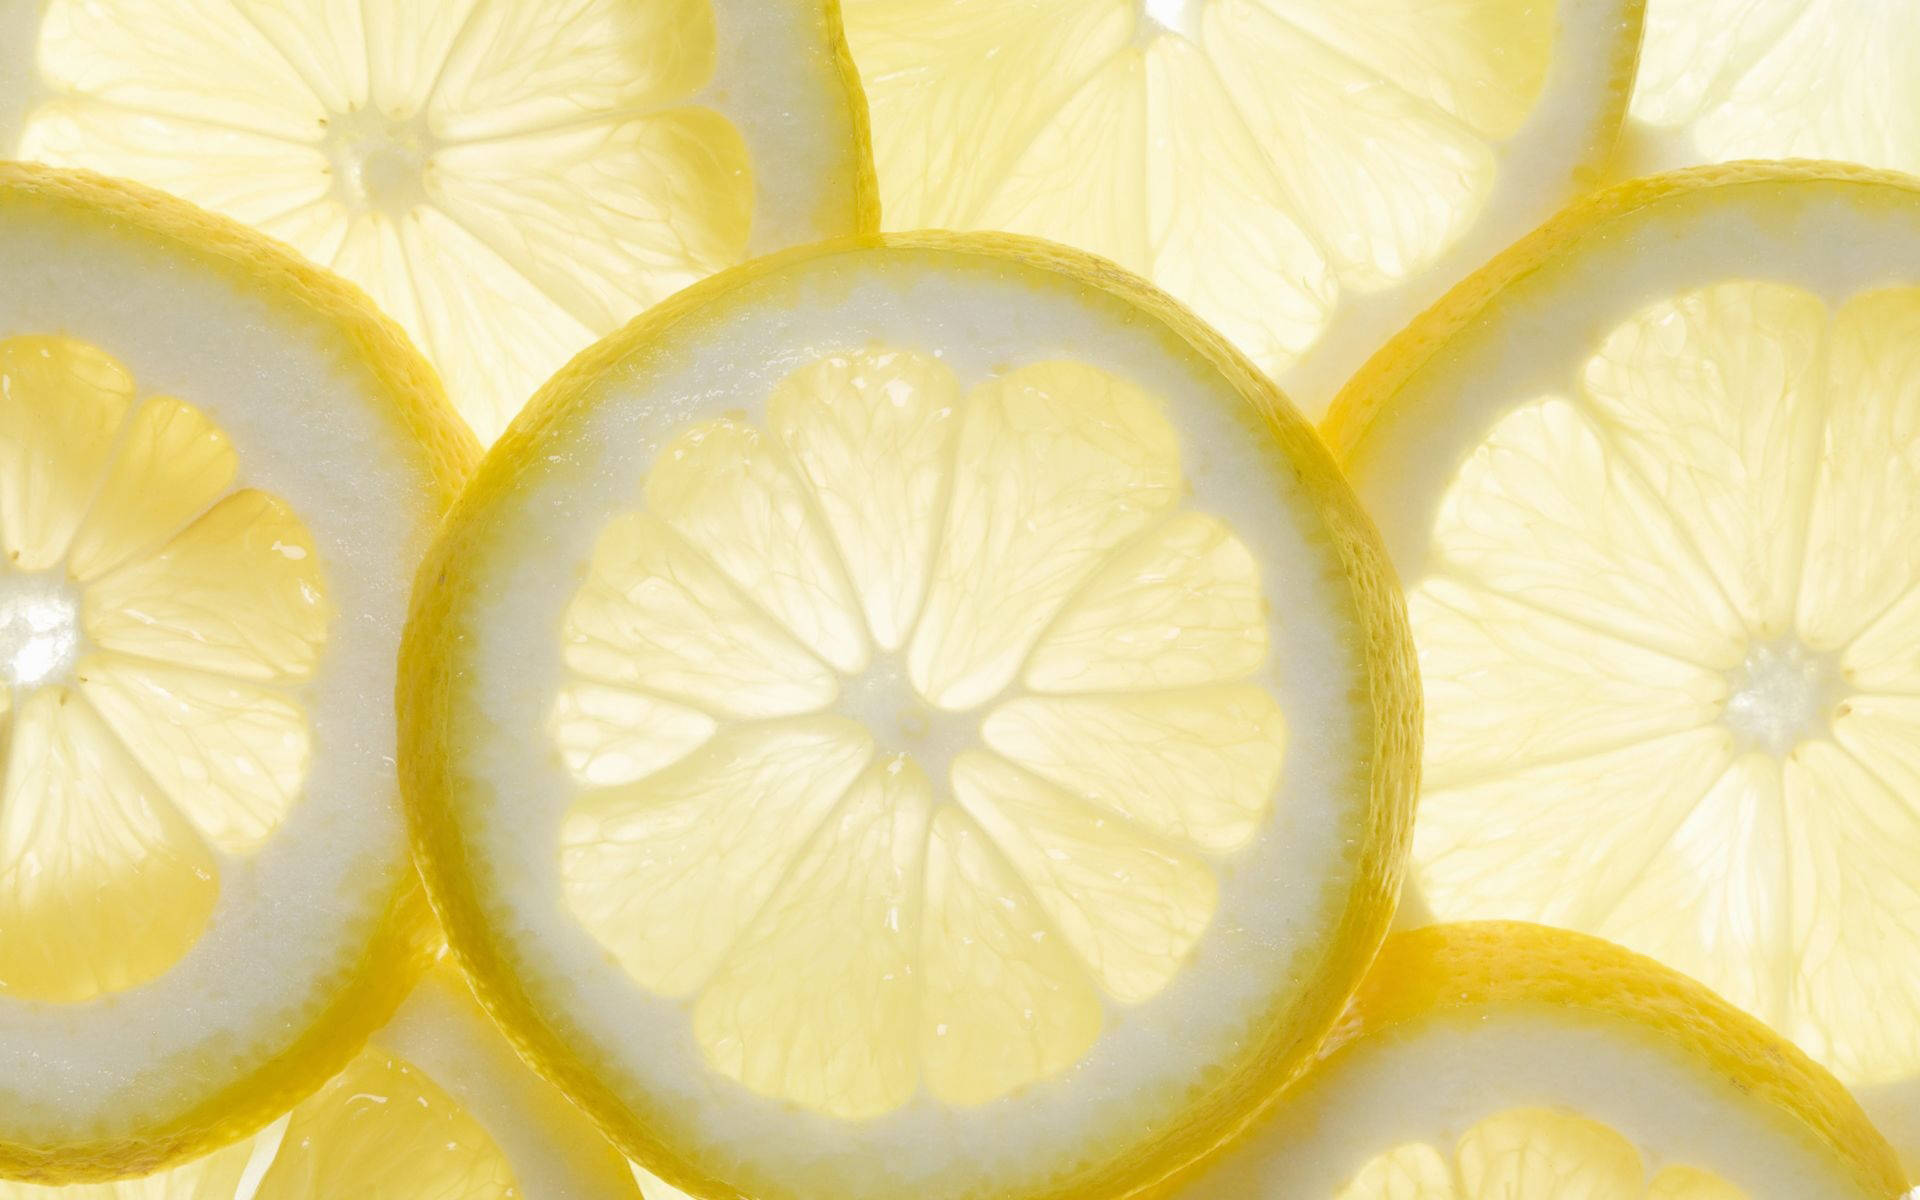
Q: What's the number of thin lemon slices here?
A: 8